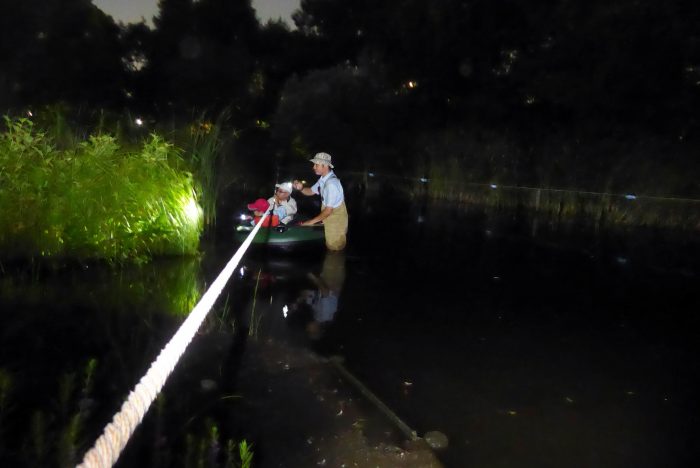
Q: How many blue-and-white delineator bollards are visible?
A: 0